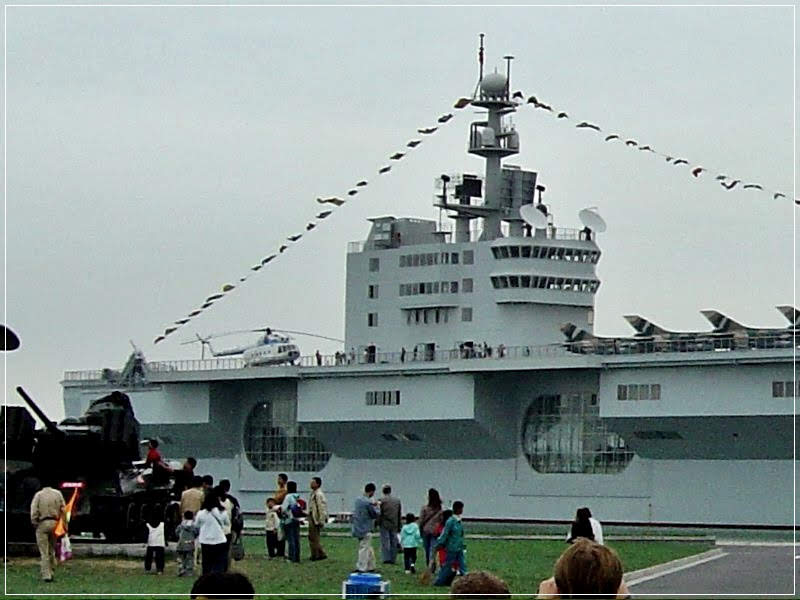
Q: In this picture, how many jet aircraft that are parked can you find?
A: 4